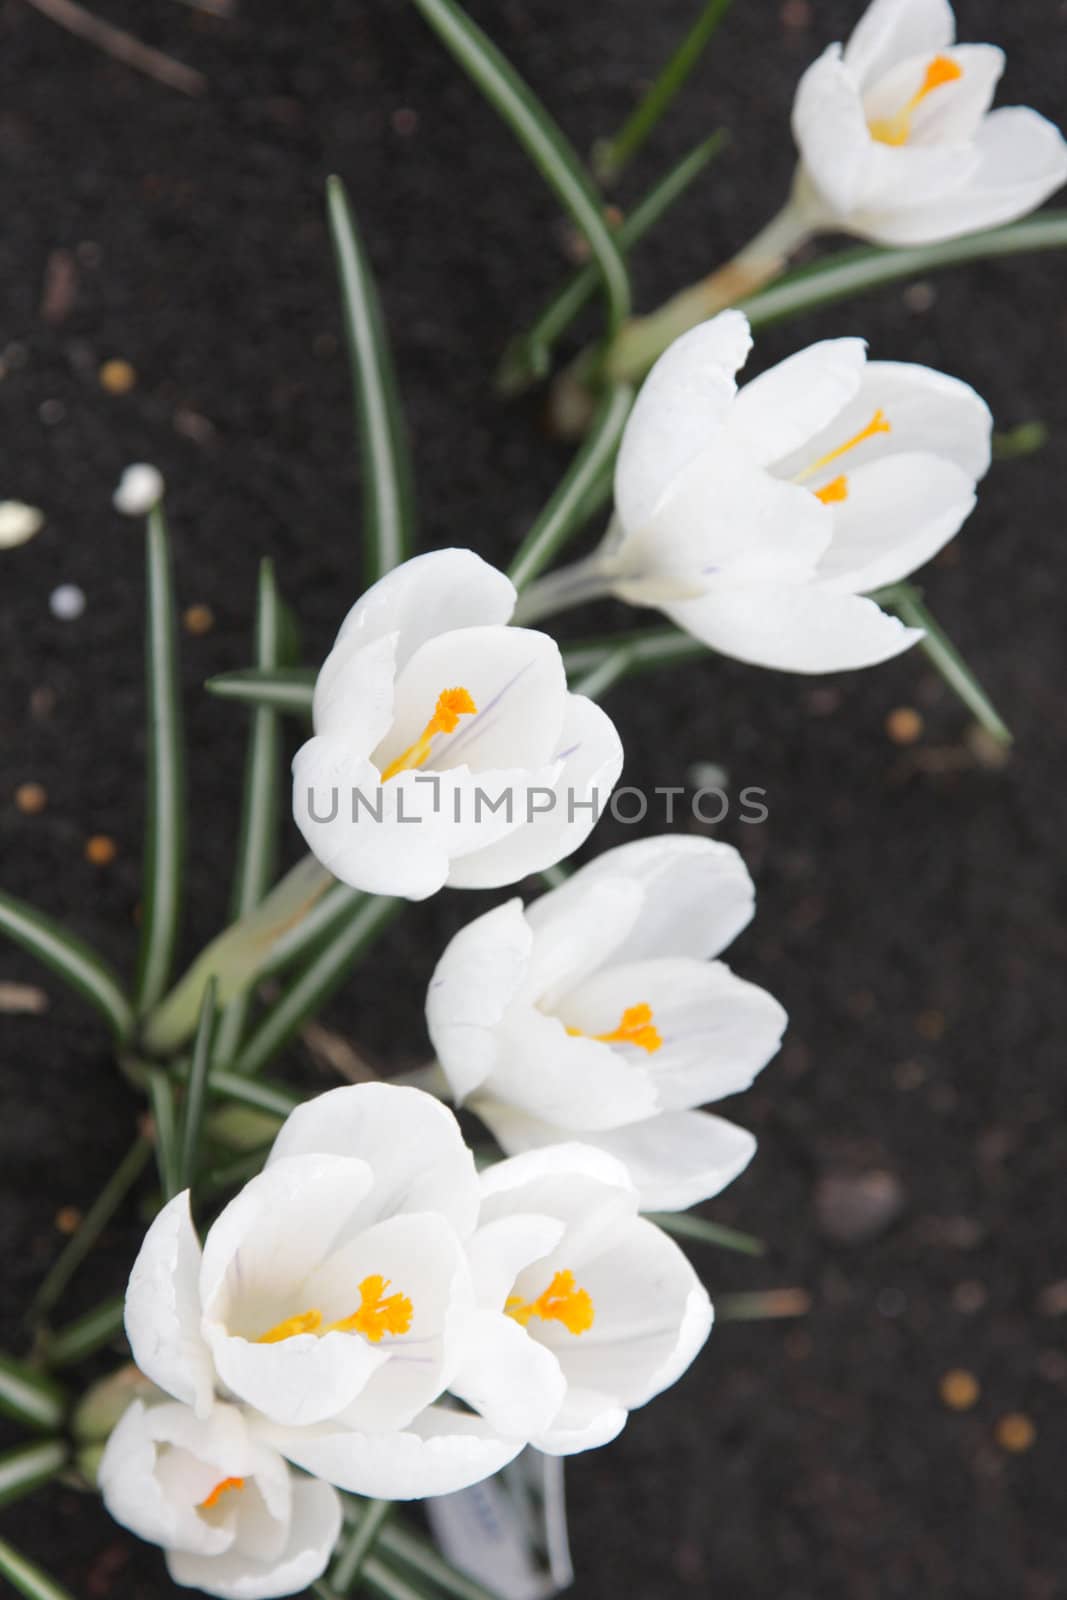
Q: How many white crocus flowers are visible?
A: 7